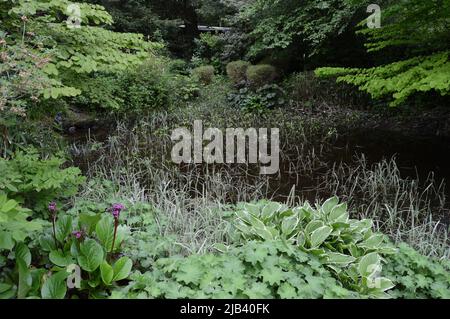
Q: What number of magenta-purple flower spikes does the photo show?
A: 3